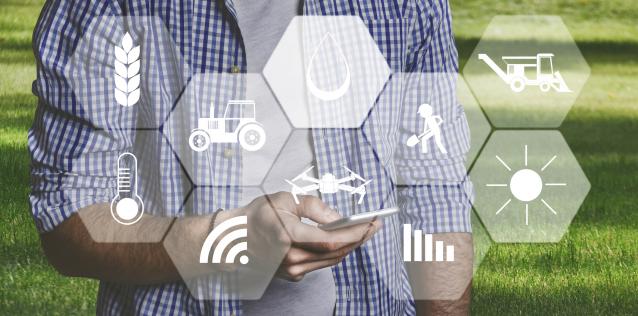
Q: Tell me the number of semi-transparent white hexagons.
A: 10